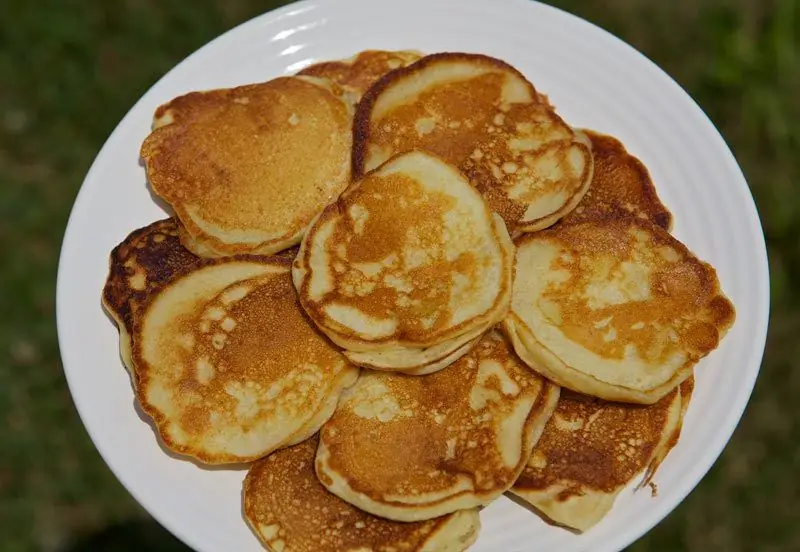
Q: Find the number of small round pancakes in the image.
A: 11